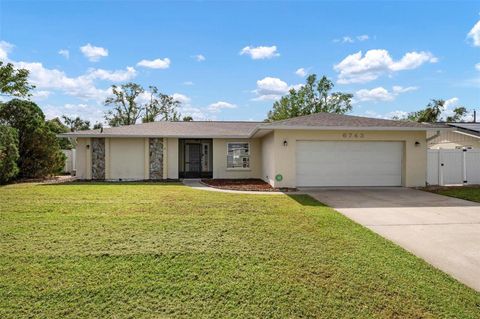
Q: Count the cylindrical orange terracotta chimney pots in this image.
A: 0